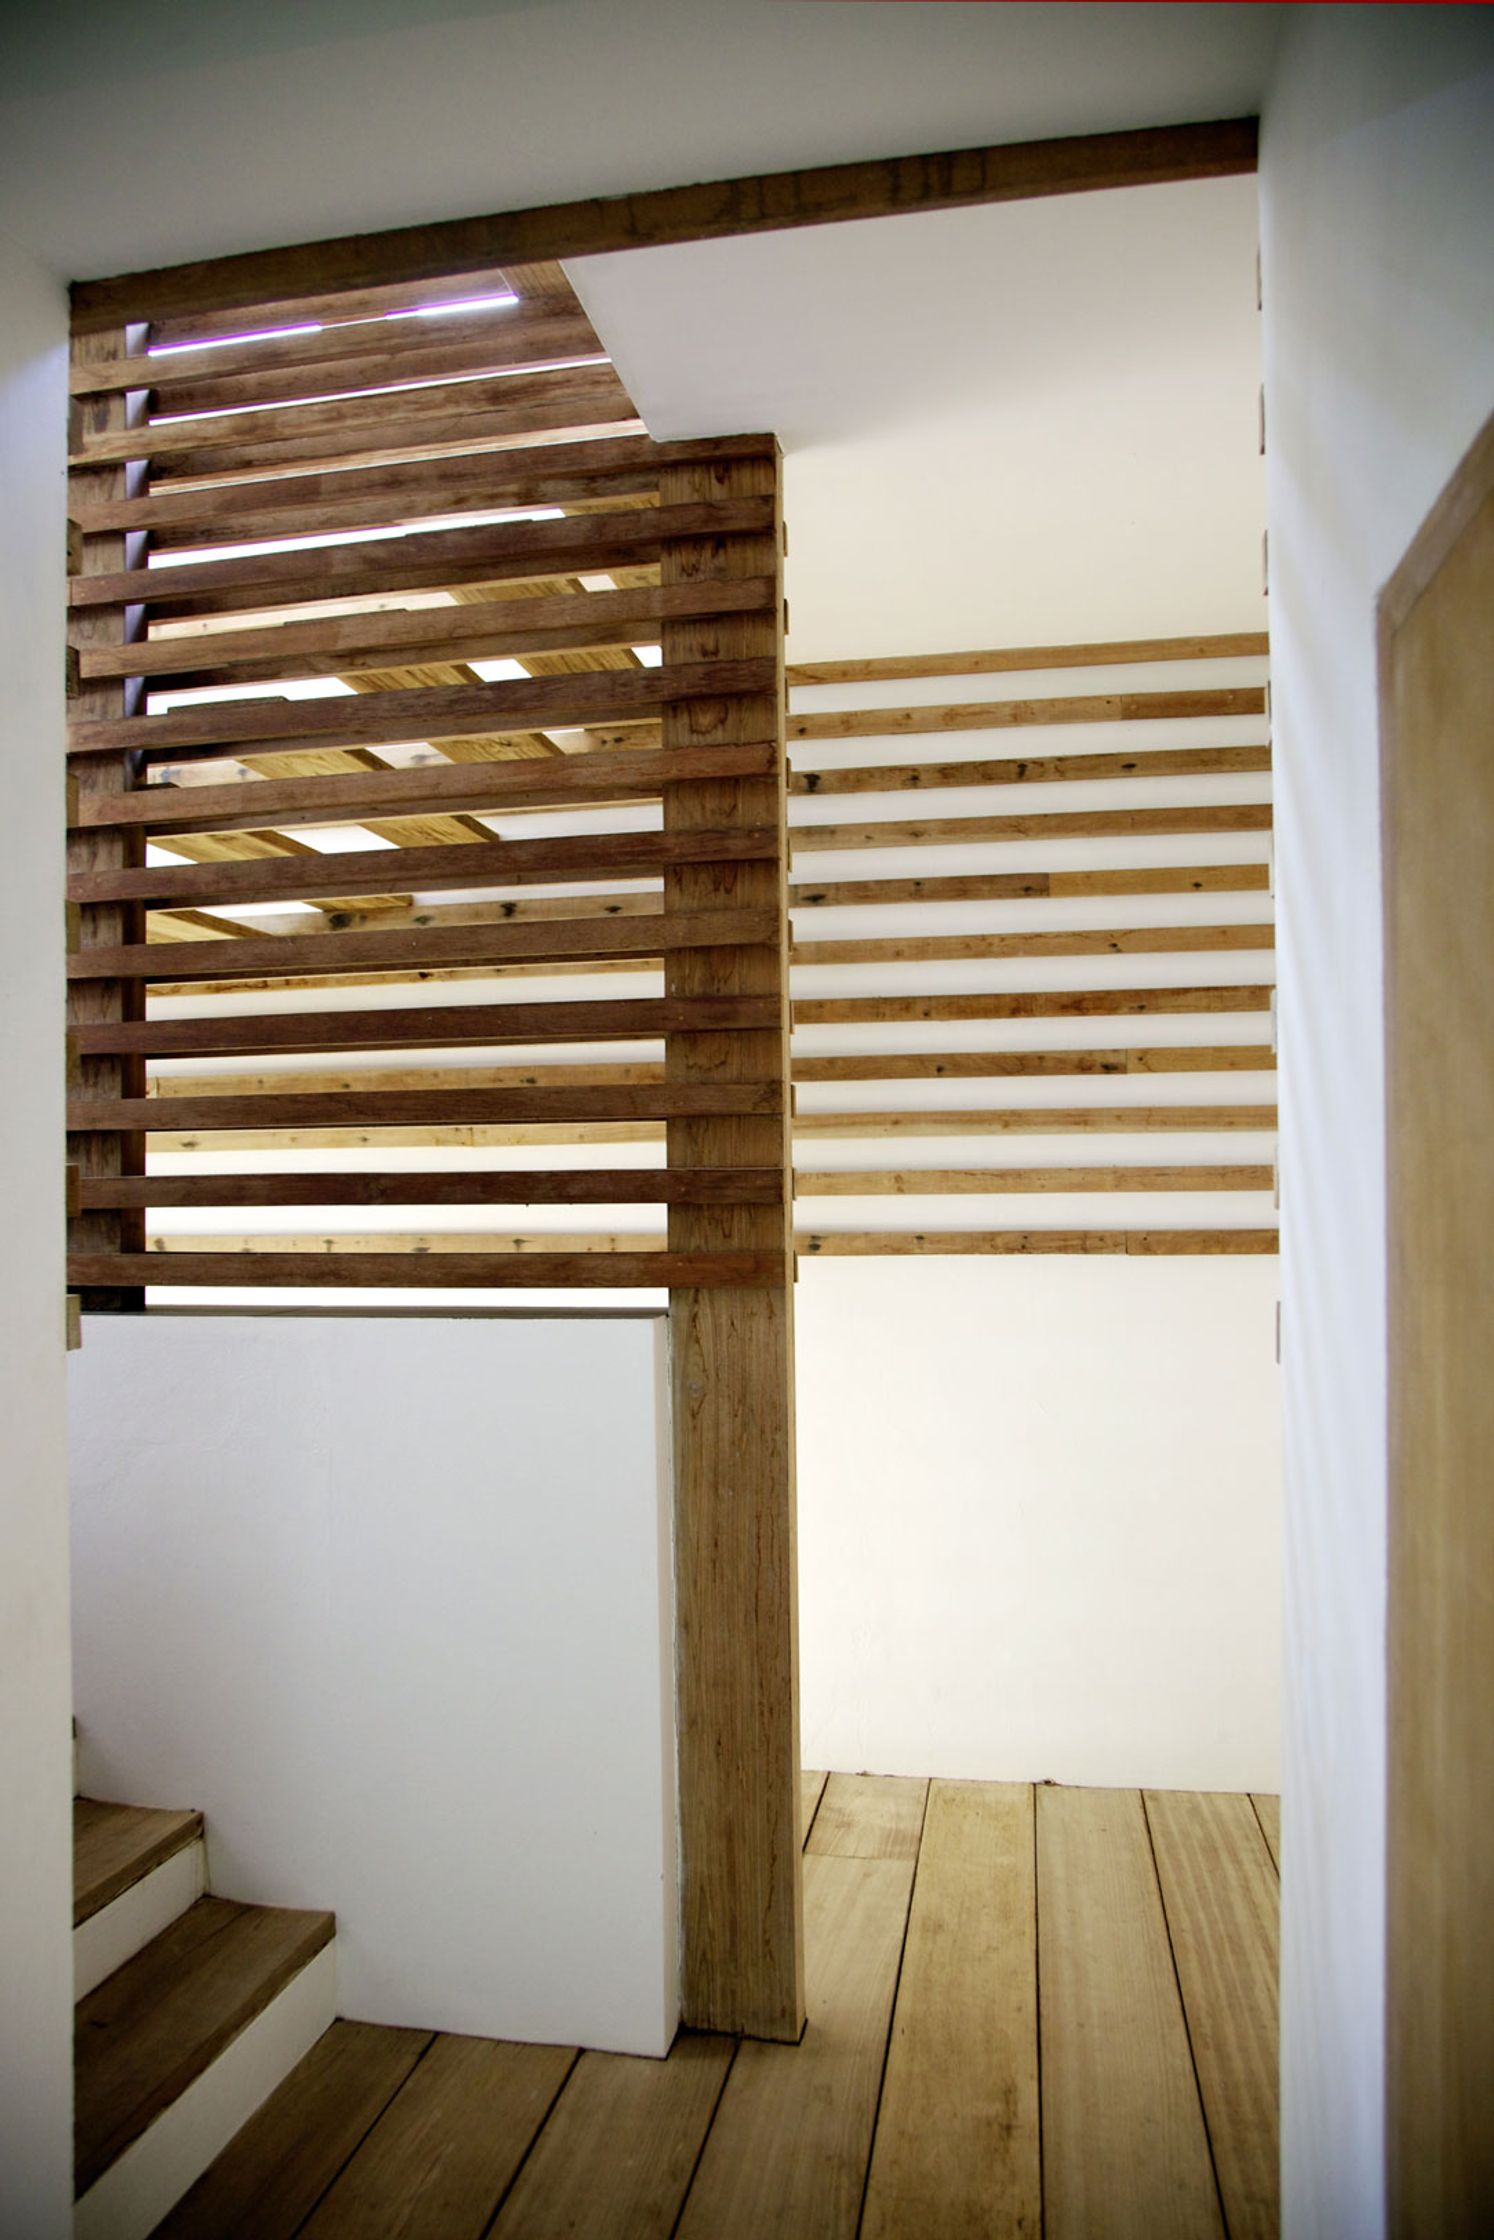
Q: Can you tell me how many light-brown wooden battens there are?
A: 11